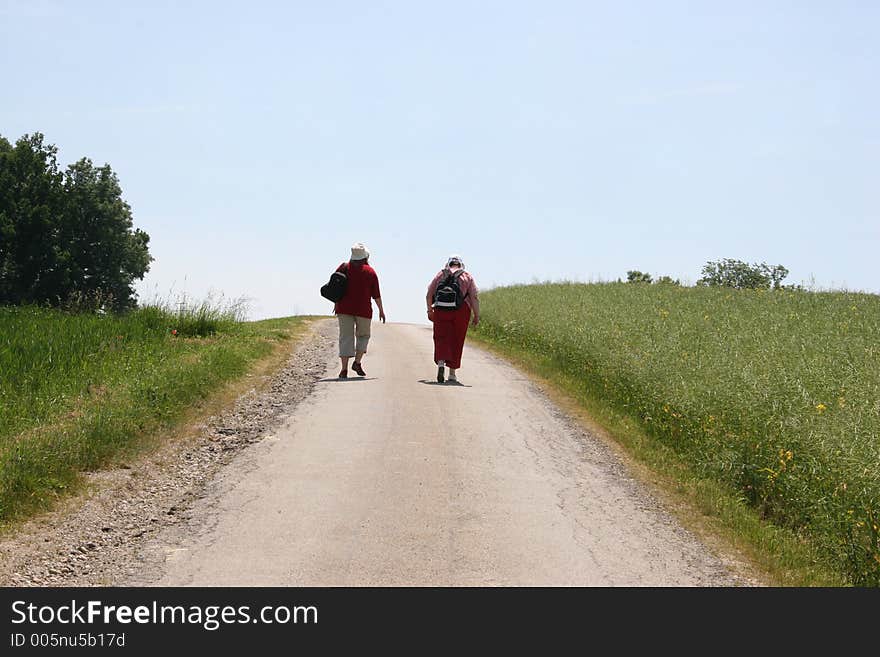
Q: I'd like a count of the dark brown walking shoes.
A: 2